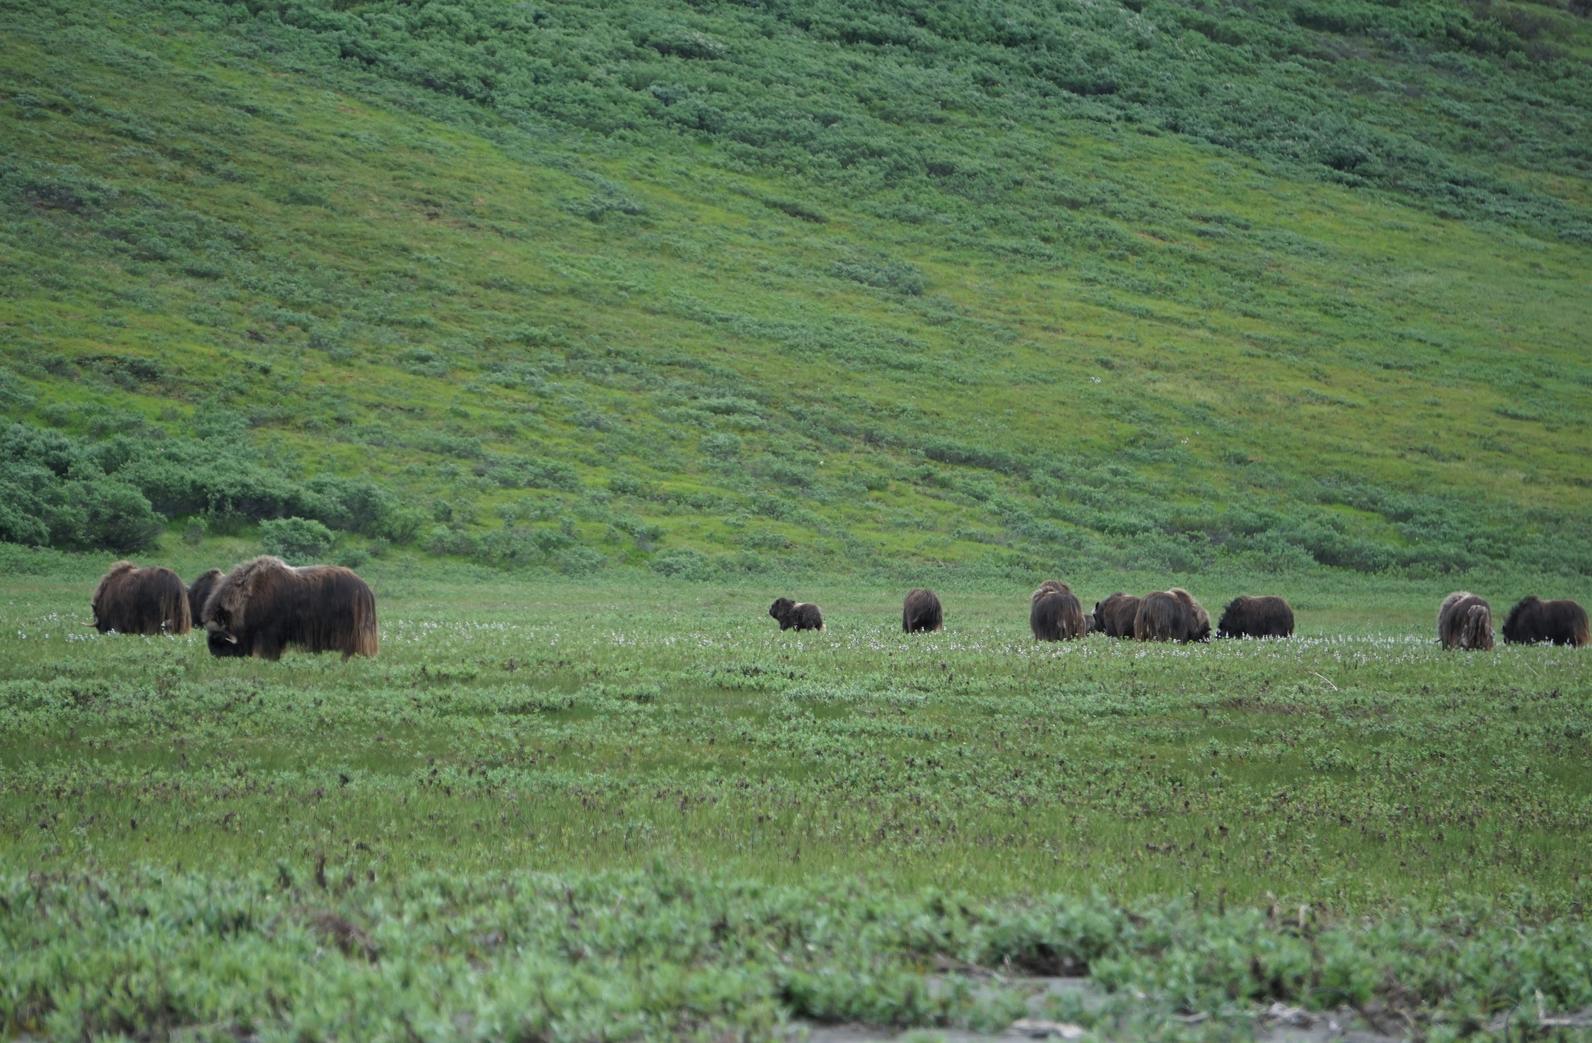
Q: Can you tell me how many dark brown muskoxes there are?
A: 11